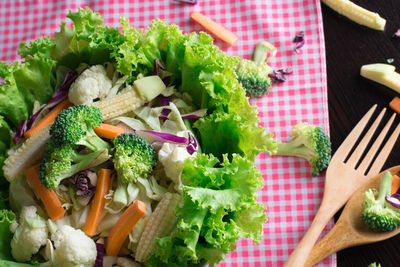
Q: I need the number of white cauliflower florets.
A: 3